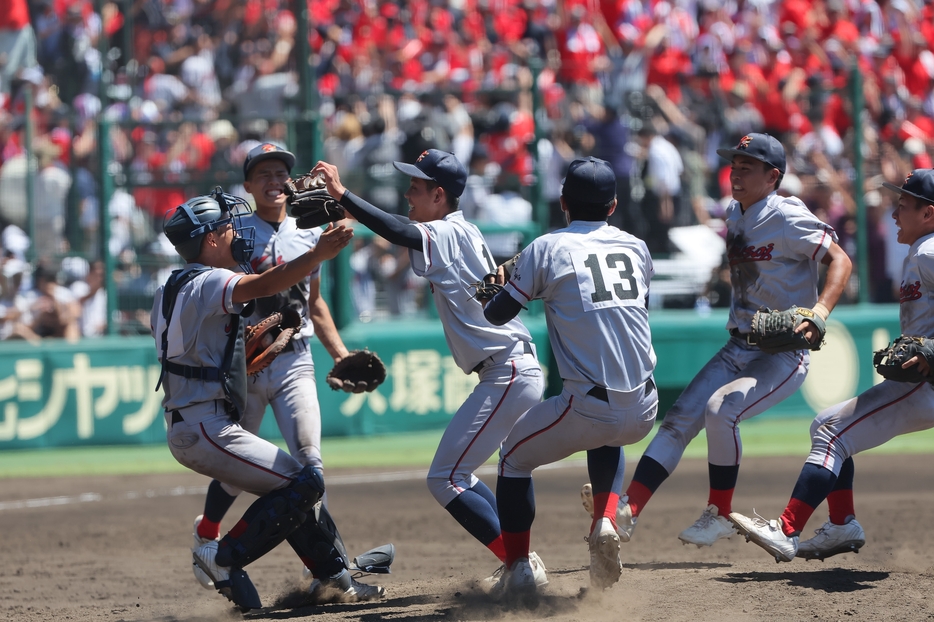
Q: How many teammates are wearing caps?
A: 5